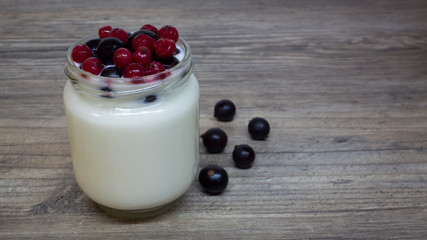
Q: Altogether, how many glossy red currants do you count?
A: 12